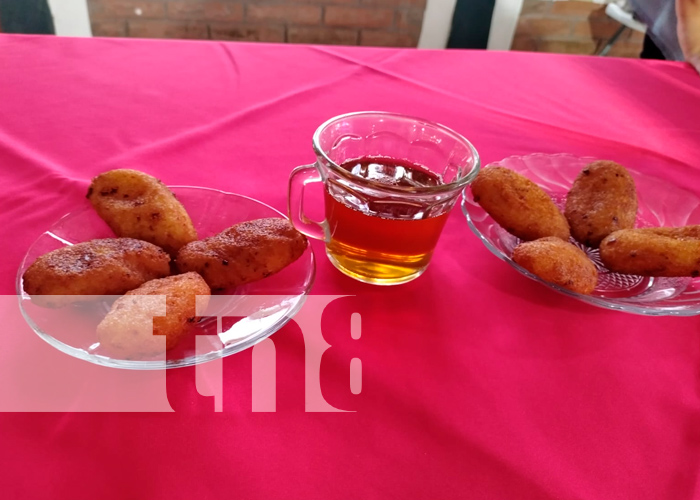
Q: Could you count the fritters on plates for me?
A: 8